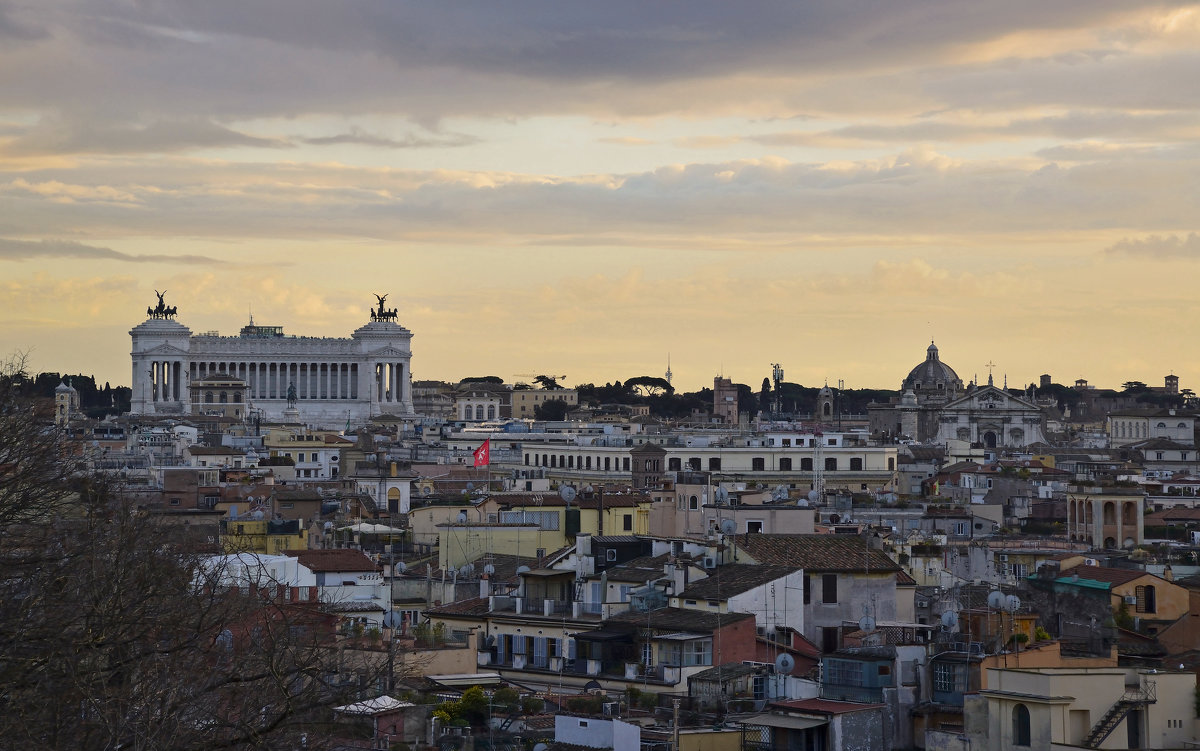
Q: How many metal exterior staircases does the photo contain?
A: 1